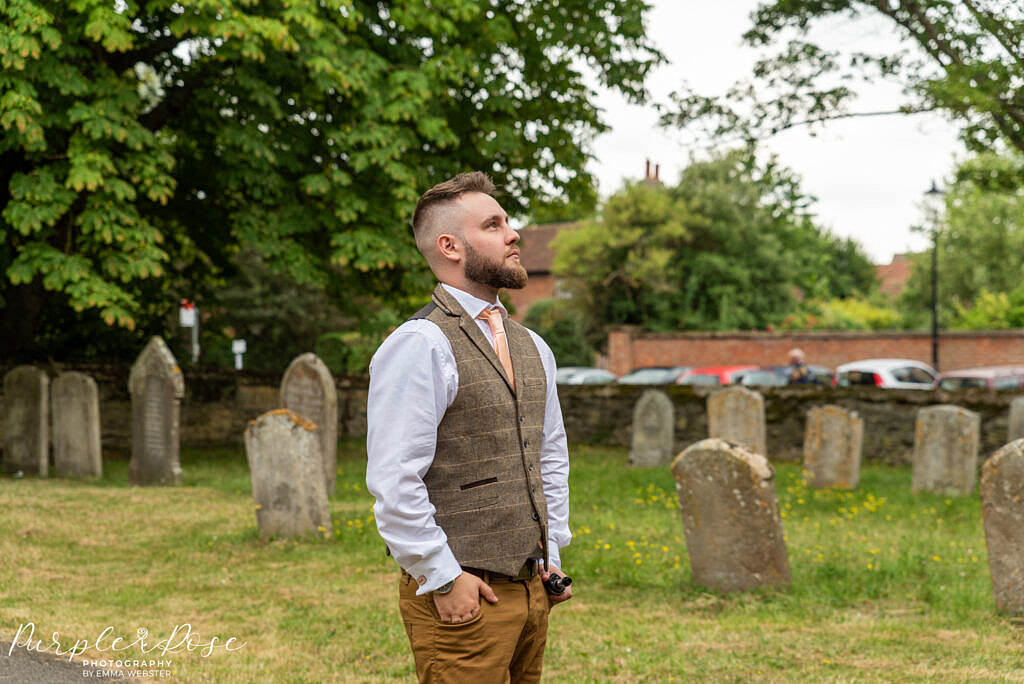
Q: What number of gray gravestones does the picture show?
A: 12